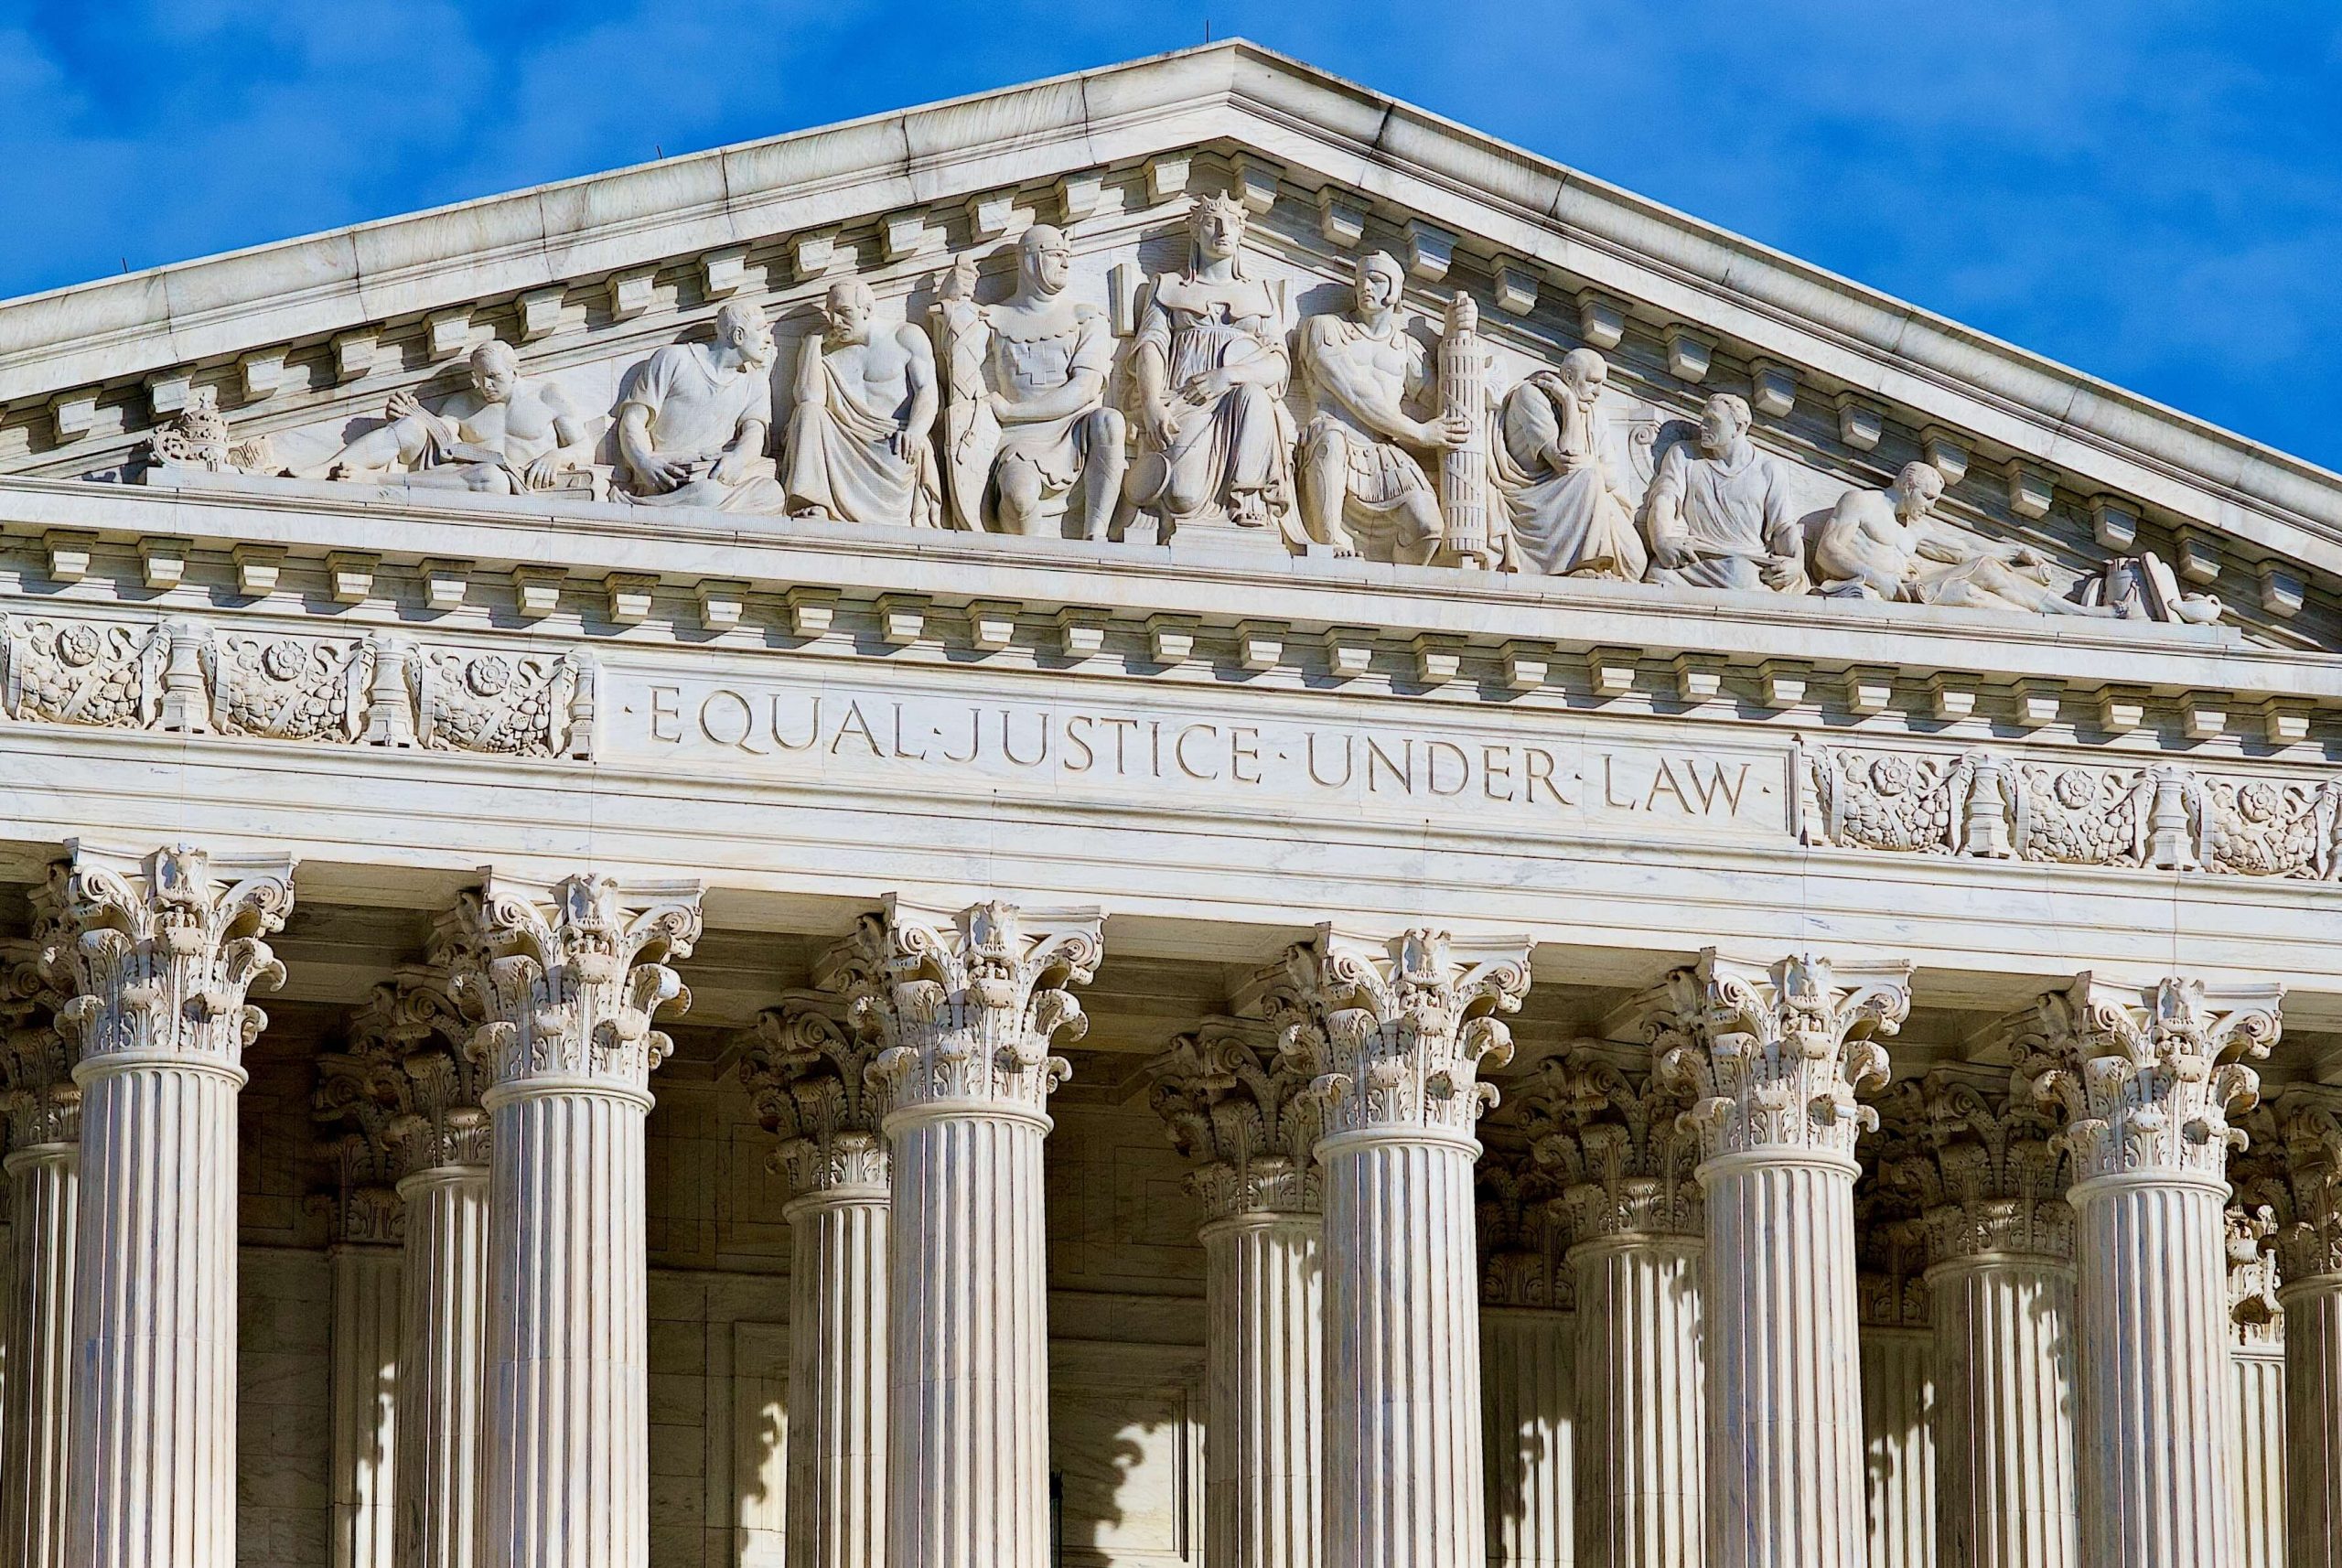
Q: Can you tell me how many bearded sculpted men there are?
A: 1